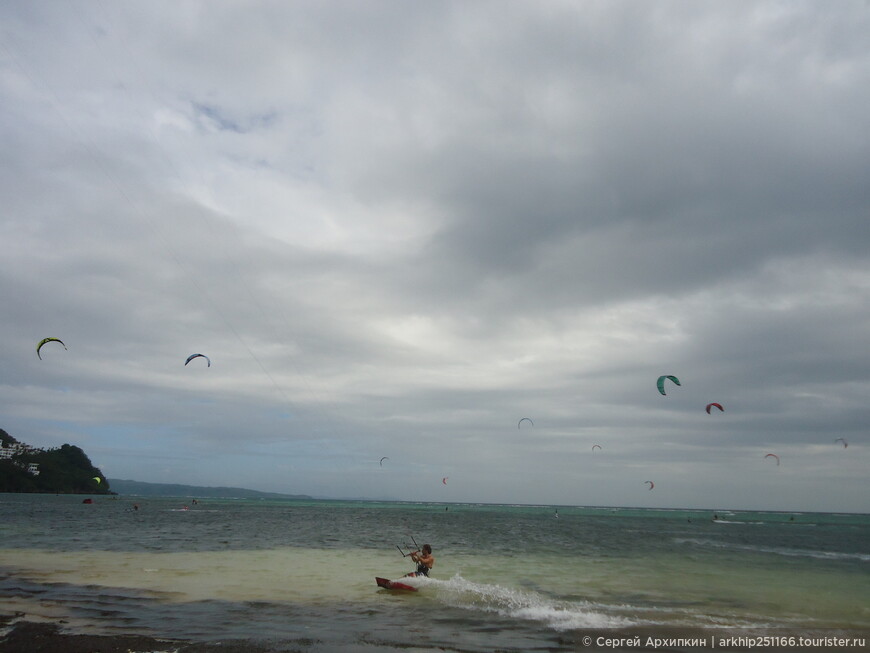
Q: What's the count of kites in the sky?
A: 12